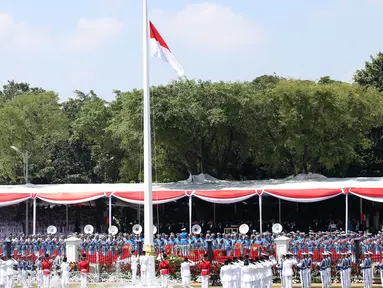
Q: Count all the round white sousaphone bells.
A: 8